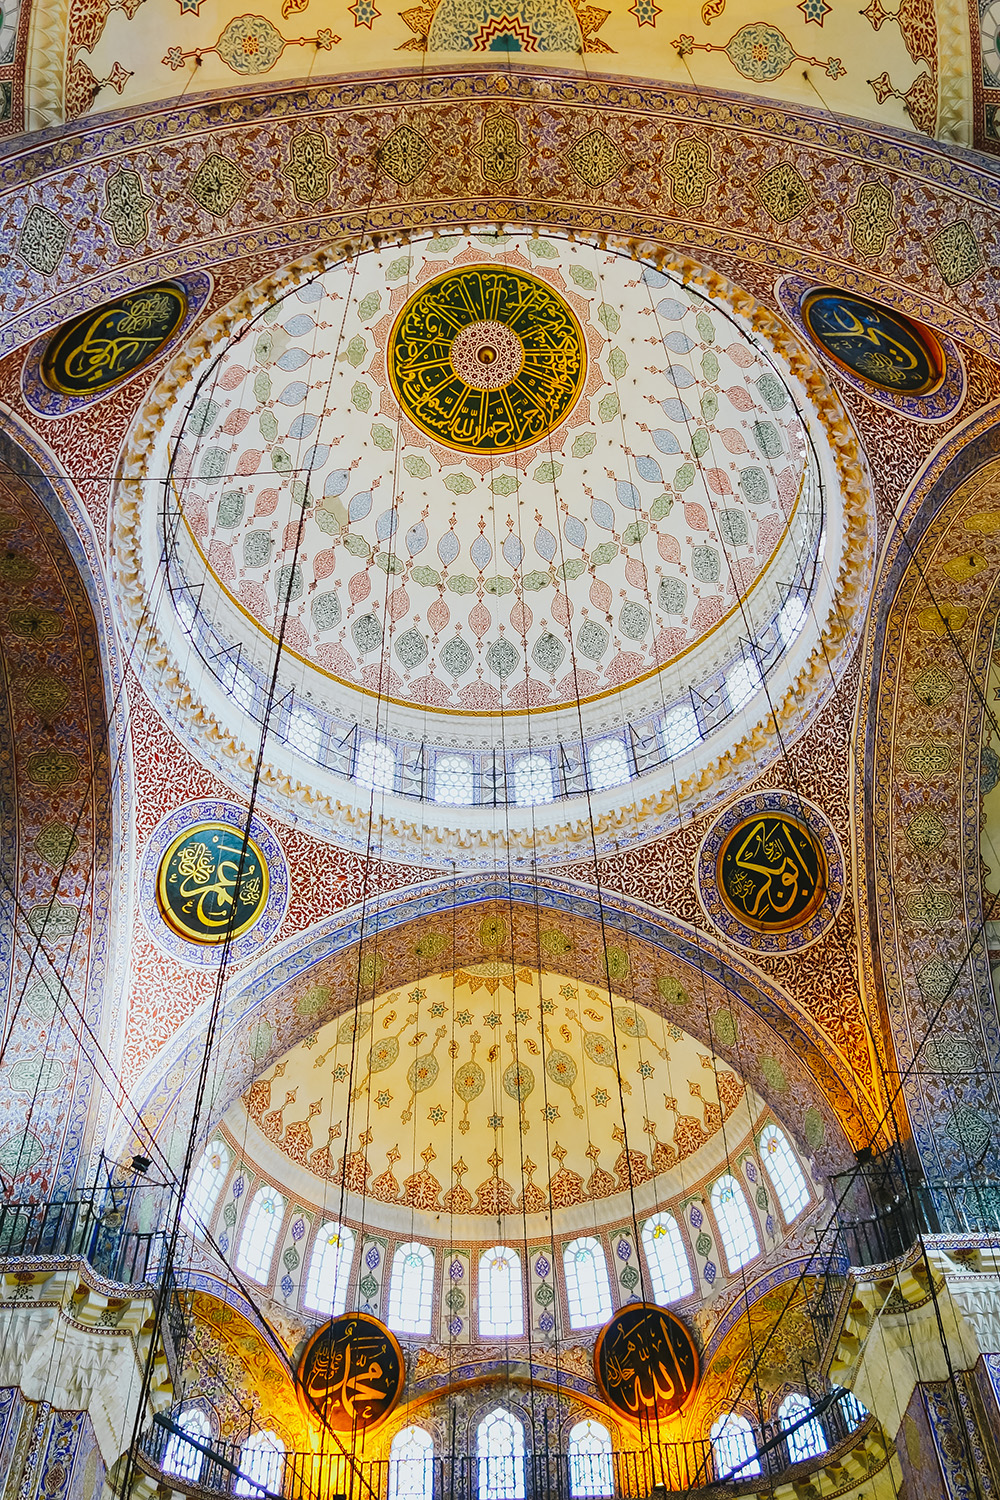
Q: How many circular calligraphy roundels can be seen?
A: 7